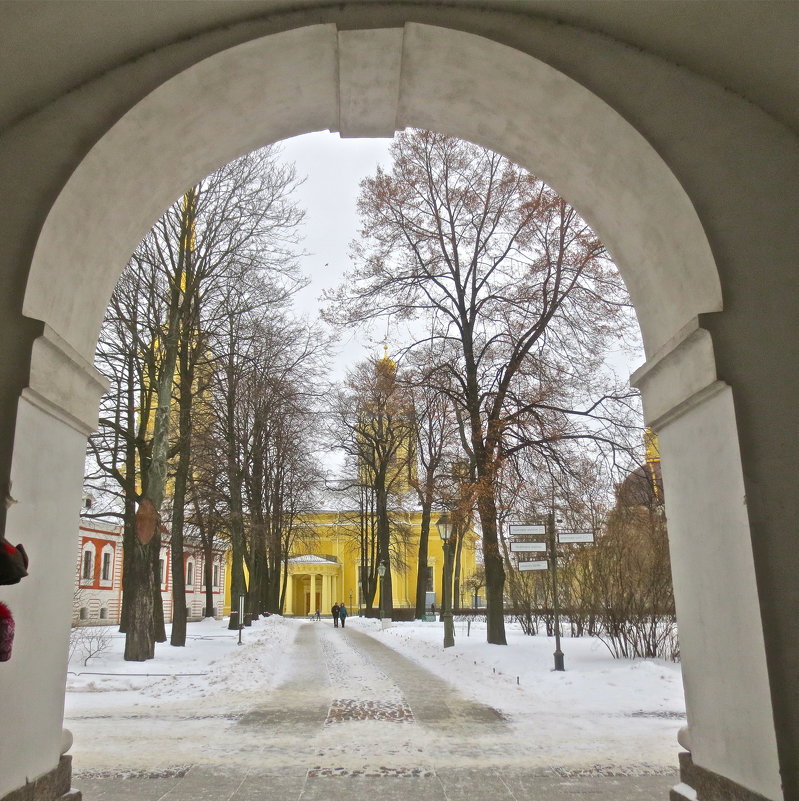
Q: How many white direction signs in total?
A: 4